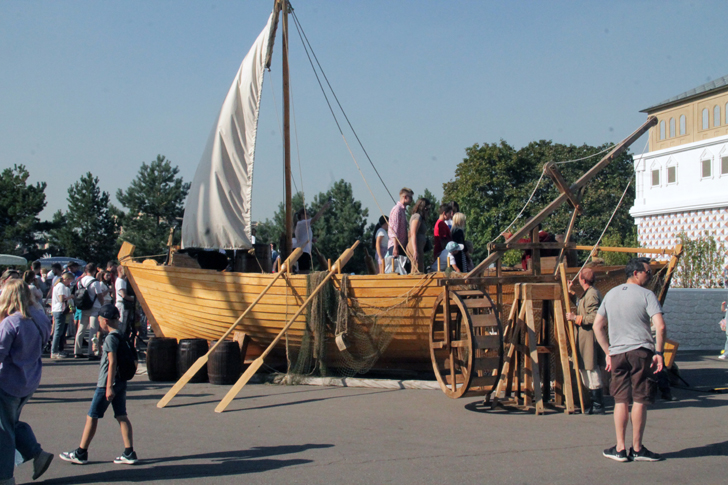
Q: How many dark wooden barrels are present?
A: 3